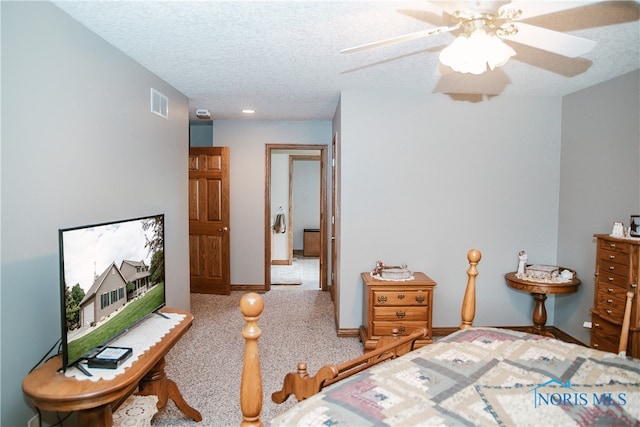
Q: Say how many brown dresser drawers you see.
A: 12